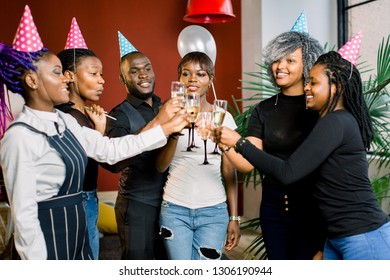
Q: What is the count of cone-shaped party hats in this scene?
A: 5